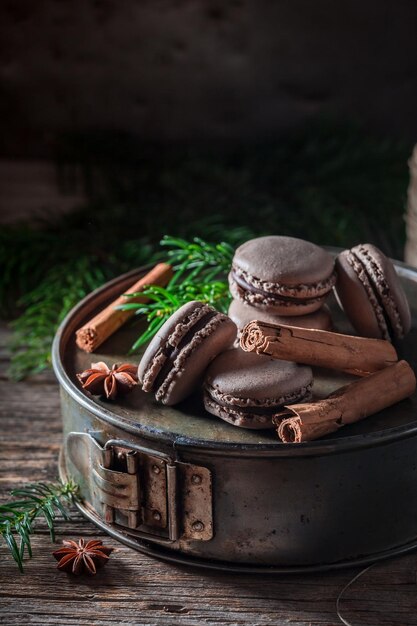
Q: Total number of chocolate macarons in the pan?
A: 5